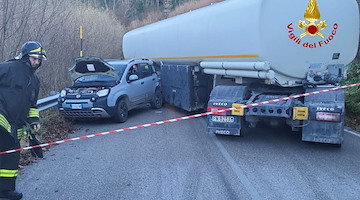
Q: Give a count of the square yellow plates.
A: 2